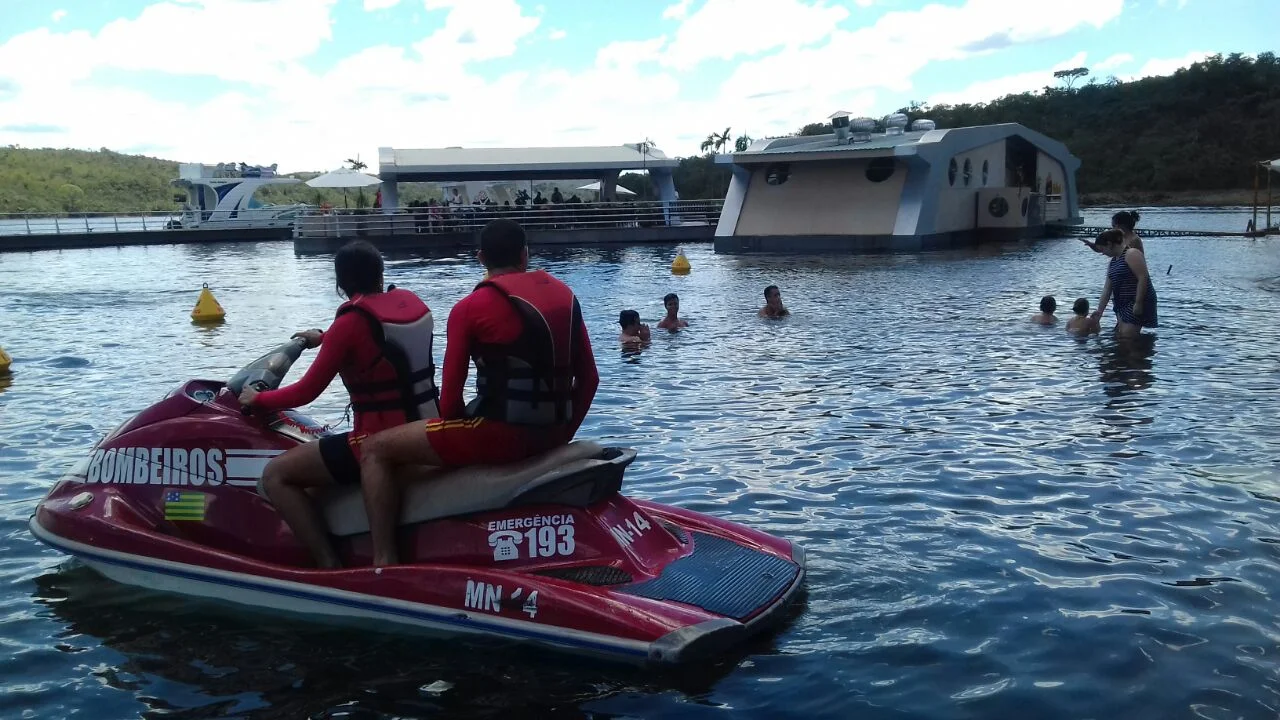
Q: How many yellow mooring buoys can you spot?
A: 3